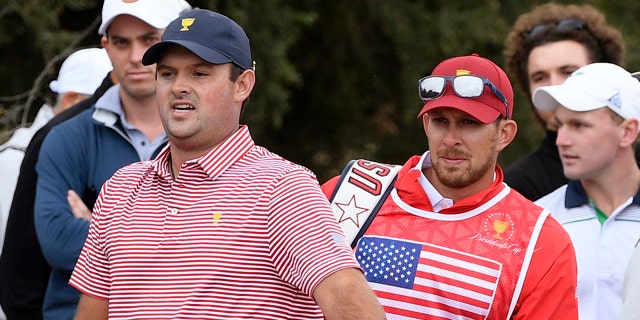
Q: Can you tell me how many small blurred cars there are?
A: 0